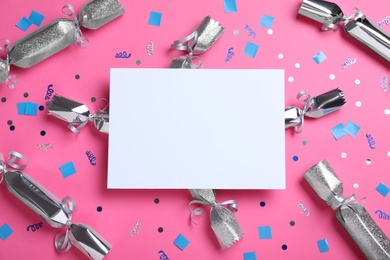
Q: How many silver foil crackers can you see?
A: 8